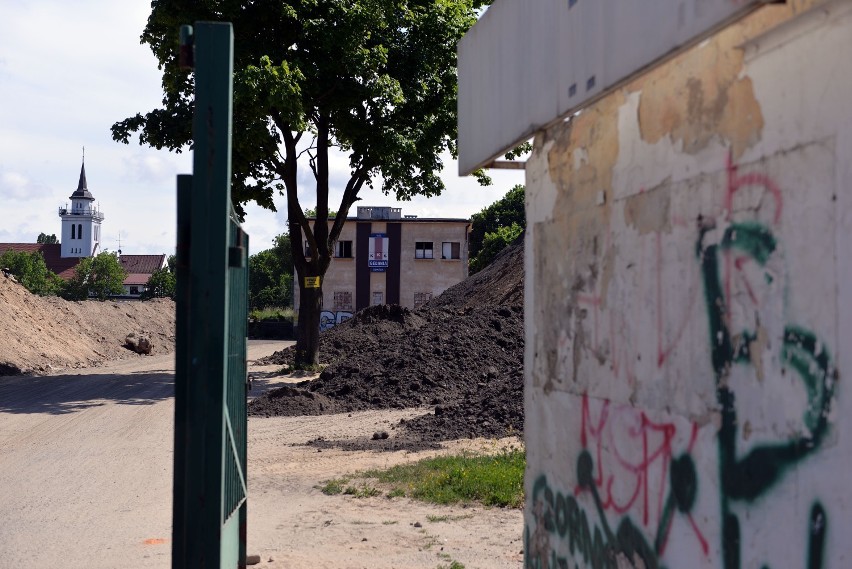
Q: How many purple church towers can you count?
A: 0